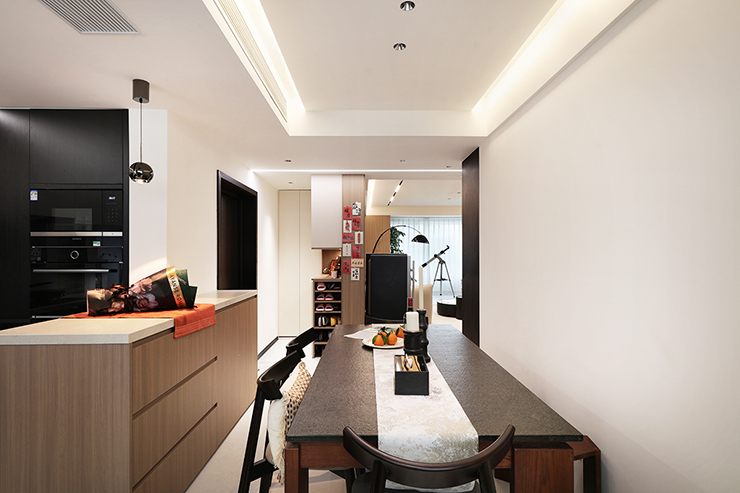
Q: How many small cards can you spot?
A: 11